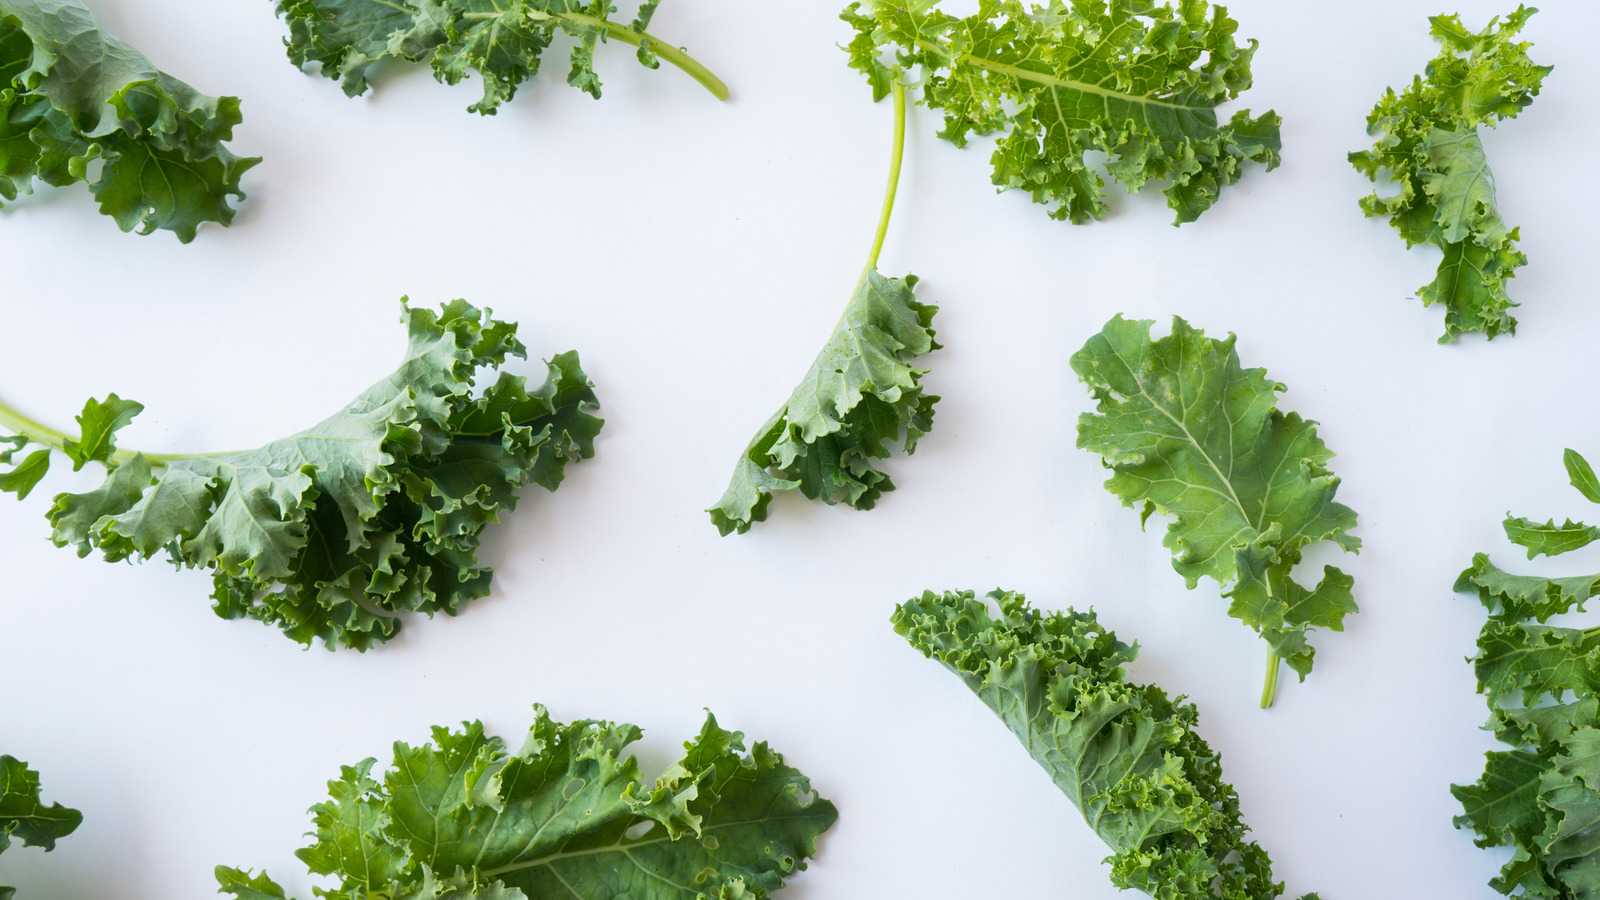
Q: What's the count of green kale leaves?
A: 11